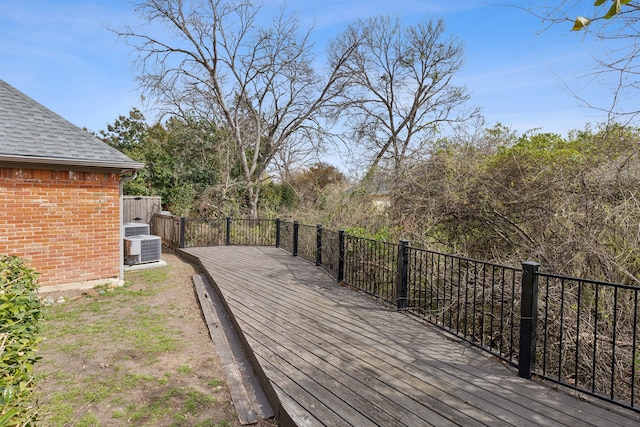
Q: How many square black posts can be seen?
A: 8